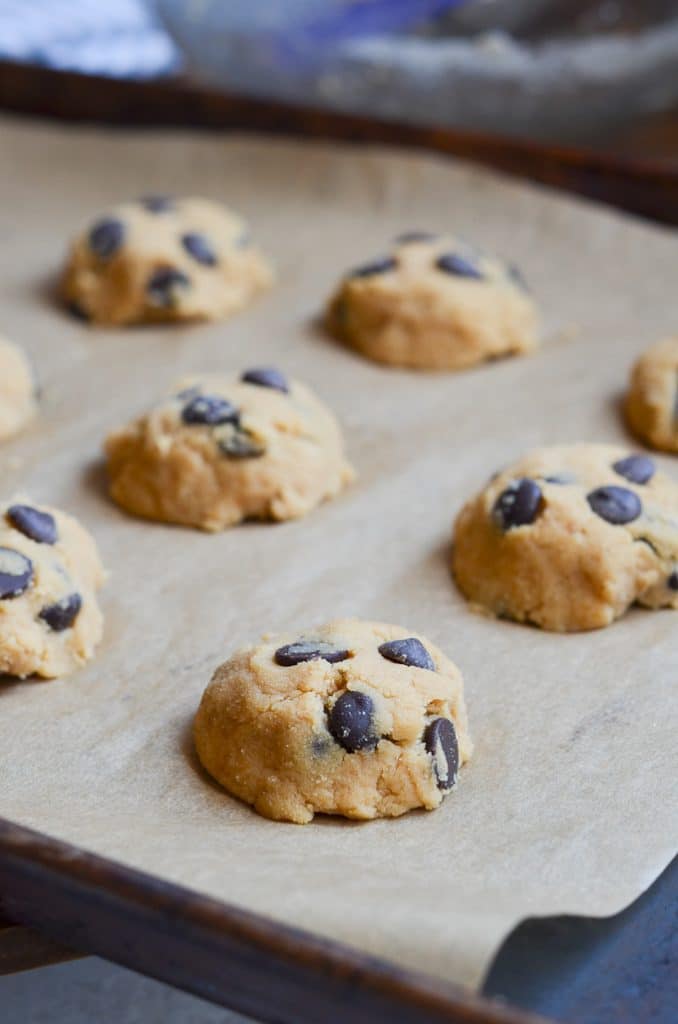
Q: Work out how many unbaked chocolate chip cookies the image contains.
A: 8